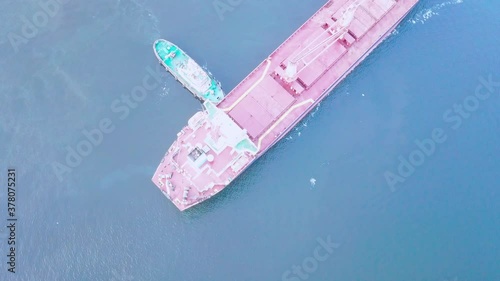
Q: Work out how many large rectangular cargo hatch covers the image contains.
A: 3